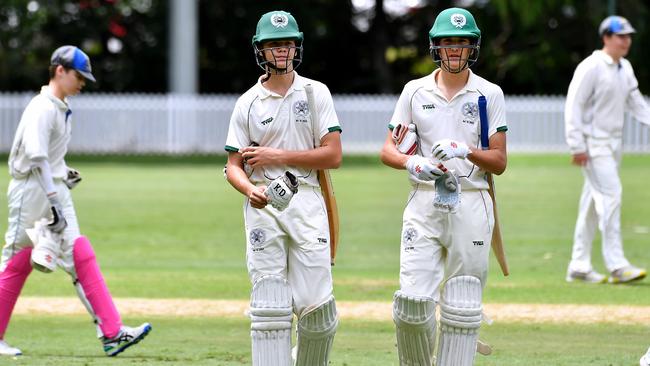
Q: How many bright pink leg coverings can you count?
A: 2